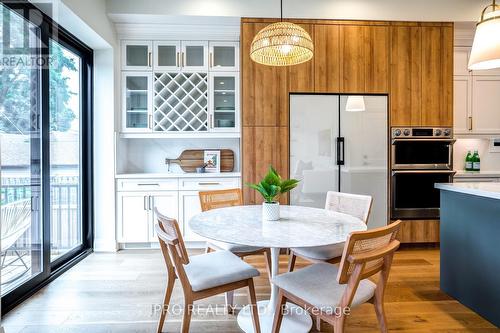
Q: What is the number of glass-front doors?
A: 6